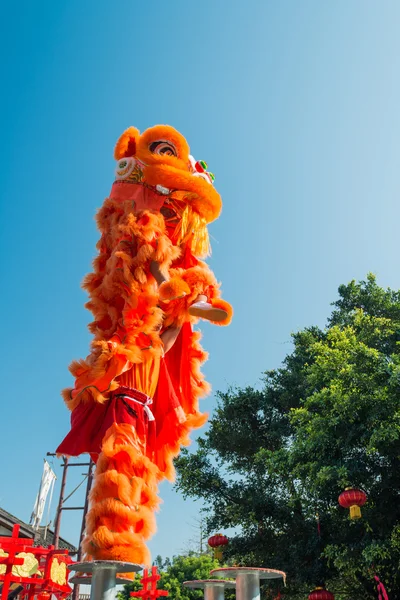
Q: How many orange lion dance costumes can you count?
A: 1